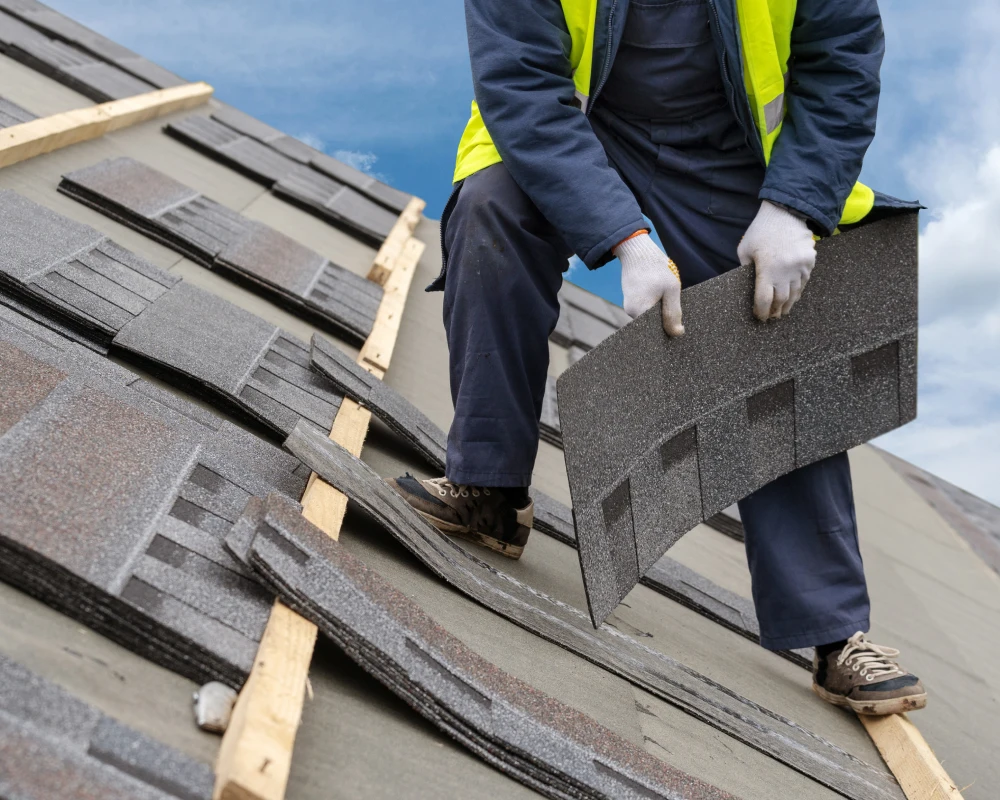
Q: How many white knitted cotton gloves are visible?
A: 2